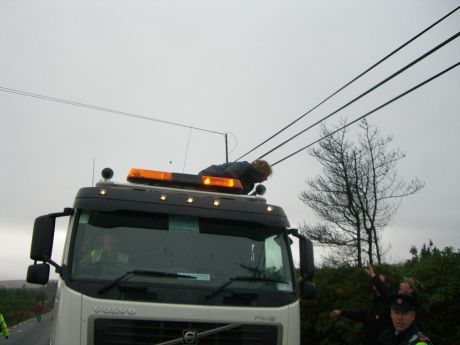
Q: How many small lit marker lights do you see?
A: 5